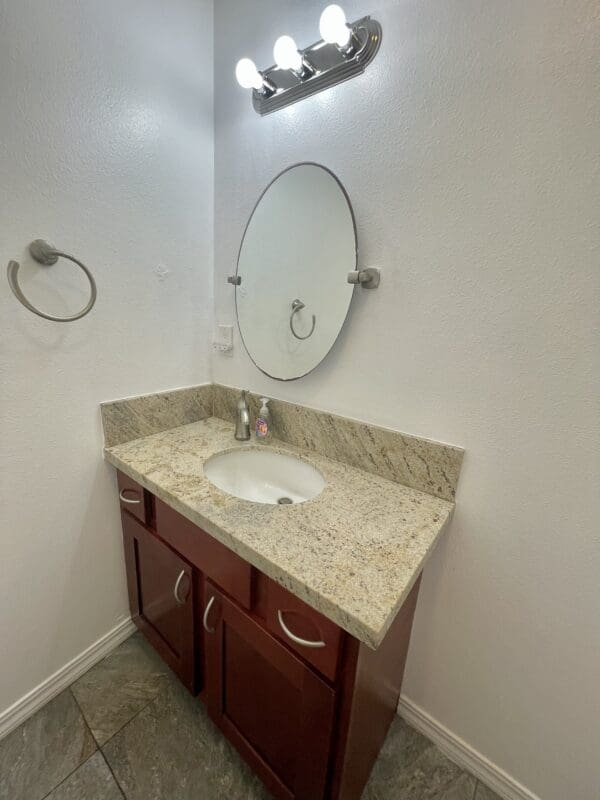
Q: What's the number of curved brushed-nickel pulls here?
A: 4